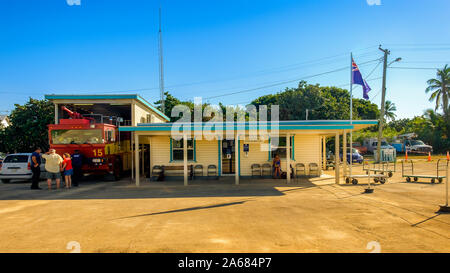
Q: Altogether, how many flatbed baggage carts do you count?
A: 3